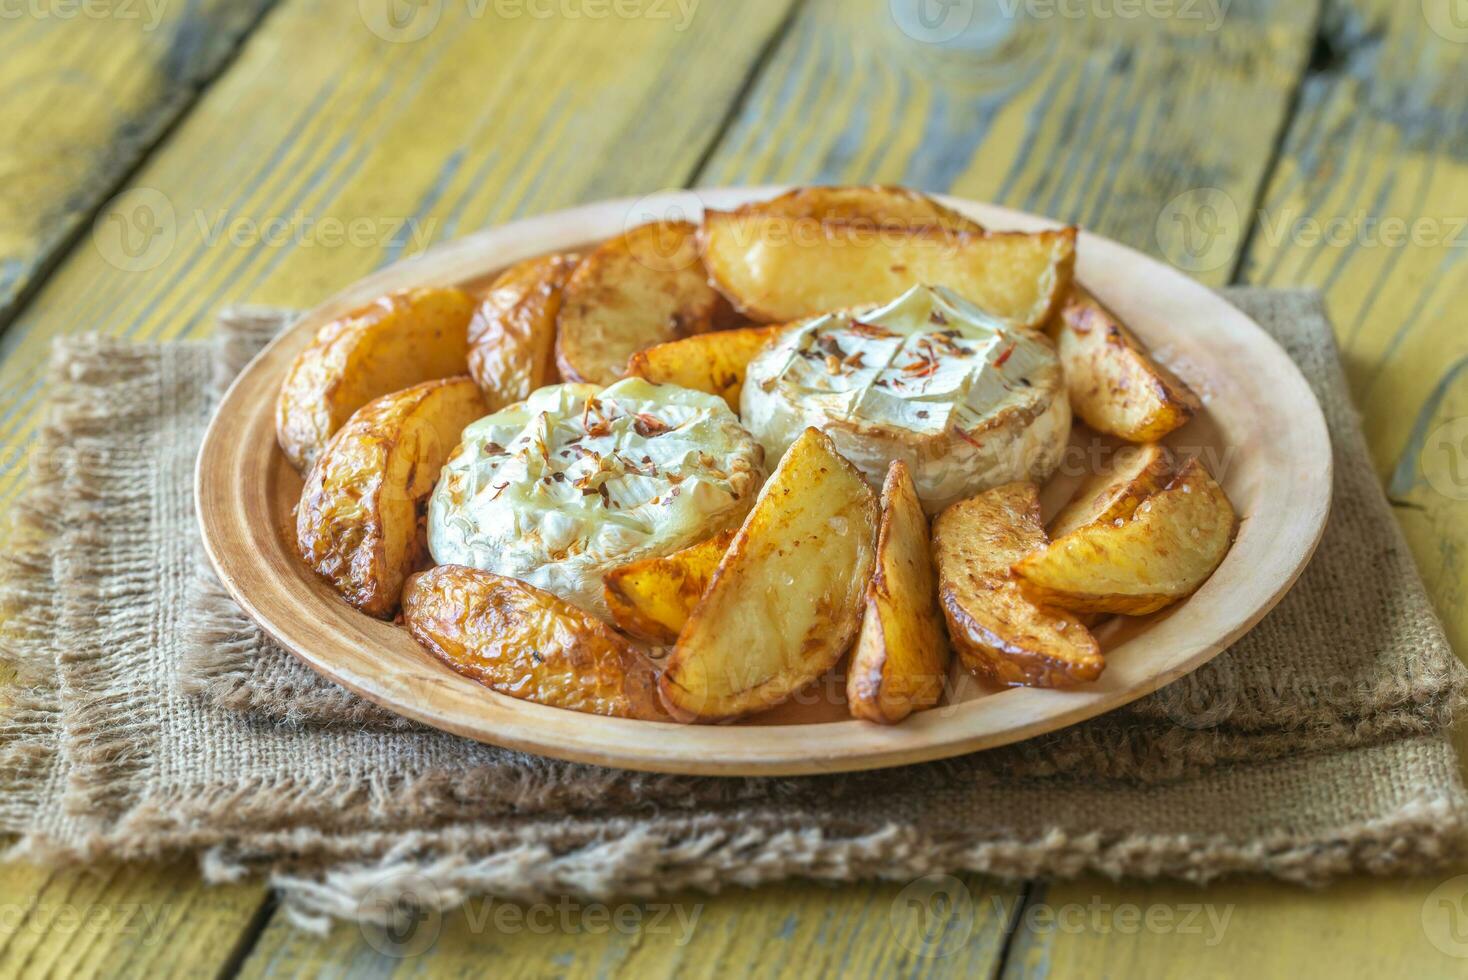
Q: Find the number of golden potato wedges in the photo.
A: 15